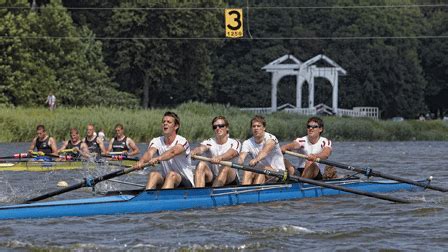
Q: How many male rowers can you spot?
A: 8